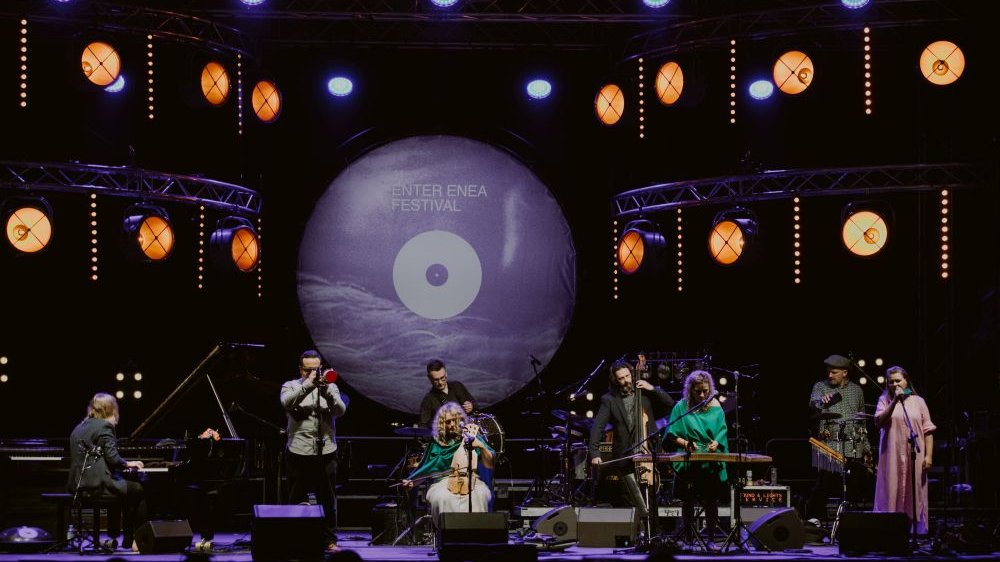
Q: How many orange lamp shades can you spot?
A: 13